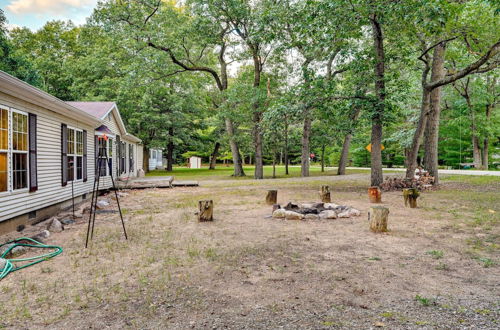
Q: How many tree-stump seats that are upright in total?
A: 6